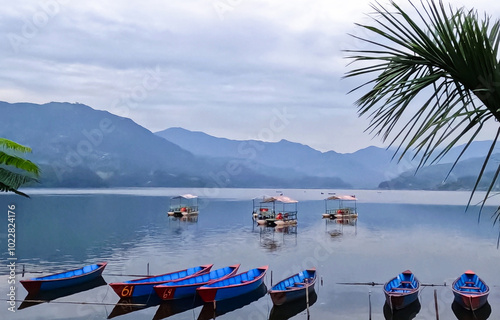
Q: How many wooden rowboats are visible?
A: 7